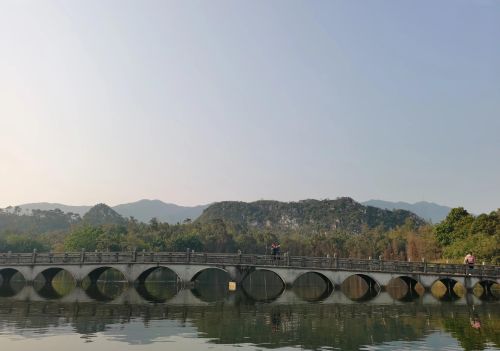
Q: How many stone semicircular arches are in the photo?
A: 11